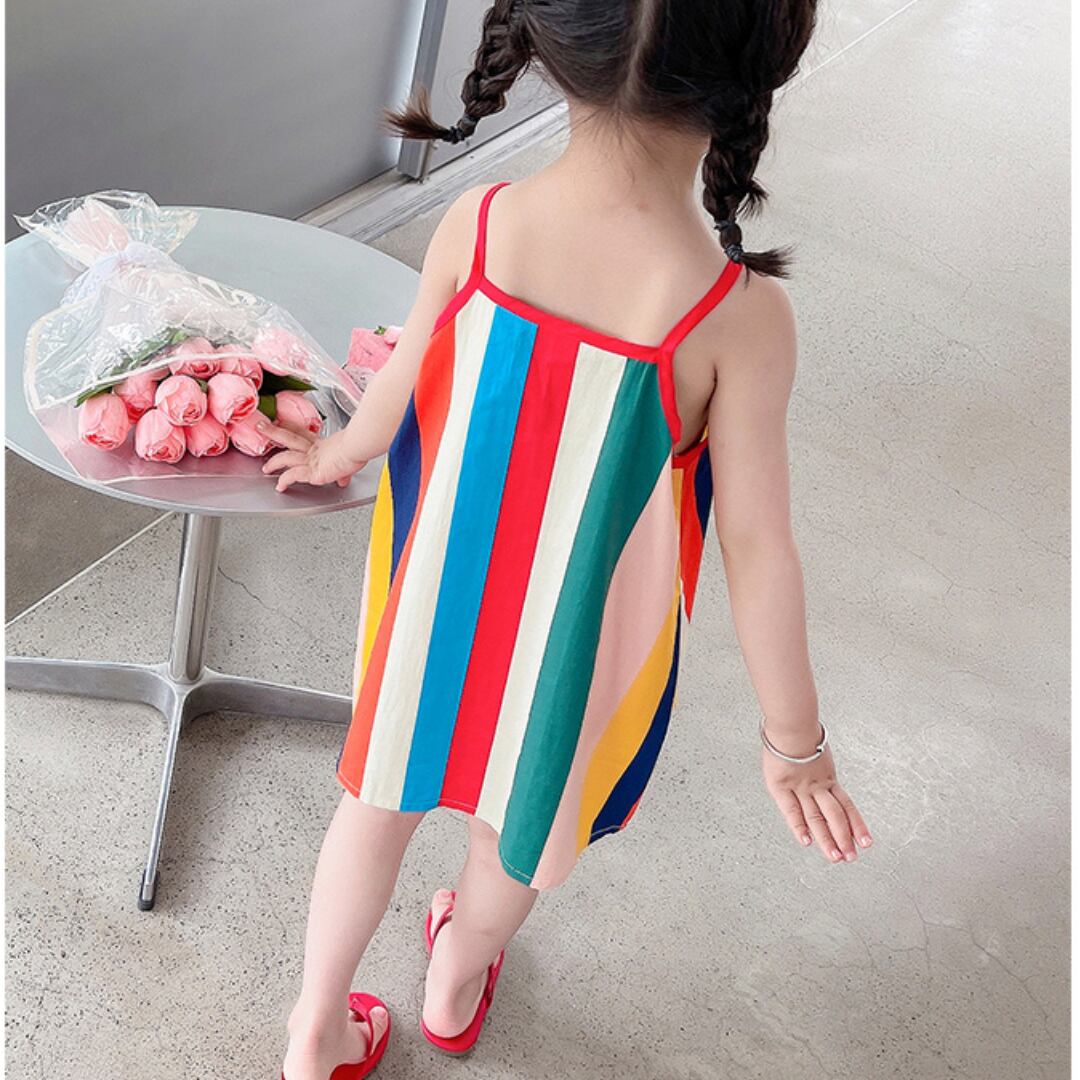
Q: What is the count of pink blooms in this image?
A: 11